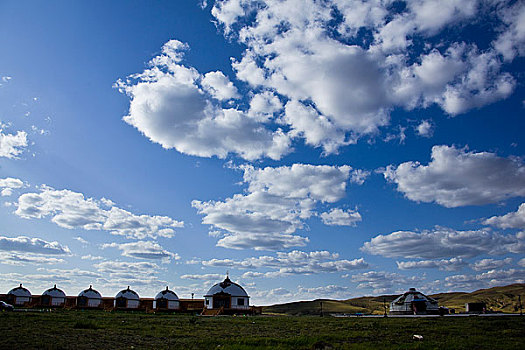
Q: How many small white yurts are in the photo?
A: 5